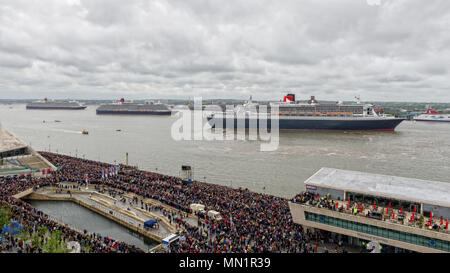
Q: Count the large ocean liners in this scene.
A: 3